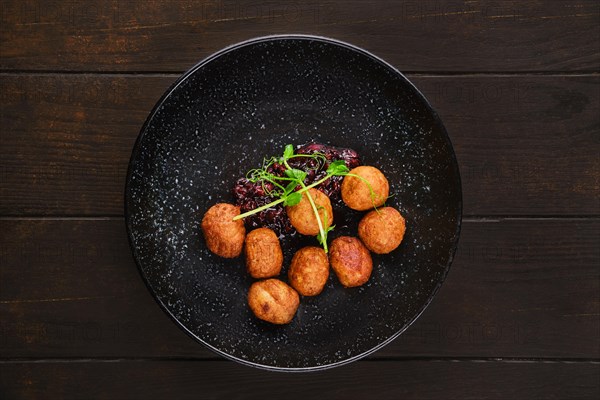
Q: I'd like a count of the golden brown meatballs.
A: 8